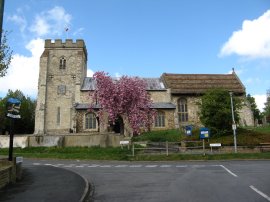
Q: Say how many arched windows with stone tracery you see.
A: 4